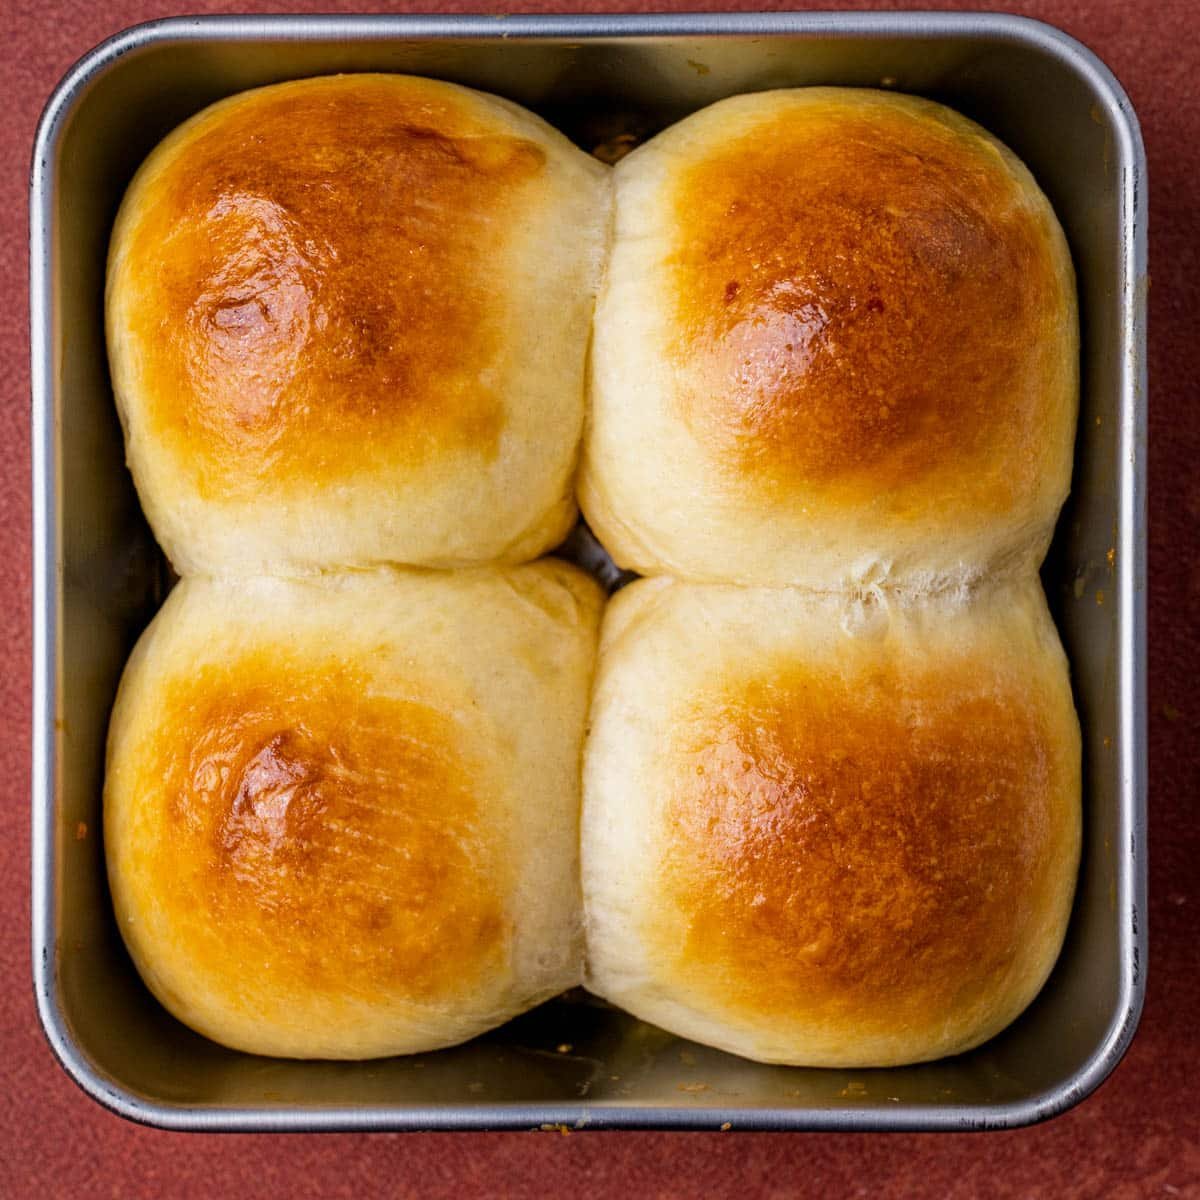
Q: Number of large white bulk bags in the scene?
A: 0